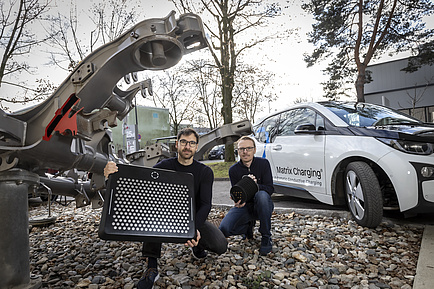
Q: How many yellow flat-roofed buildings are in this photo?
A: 0